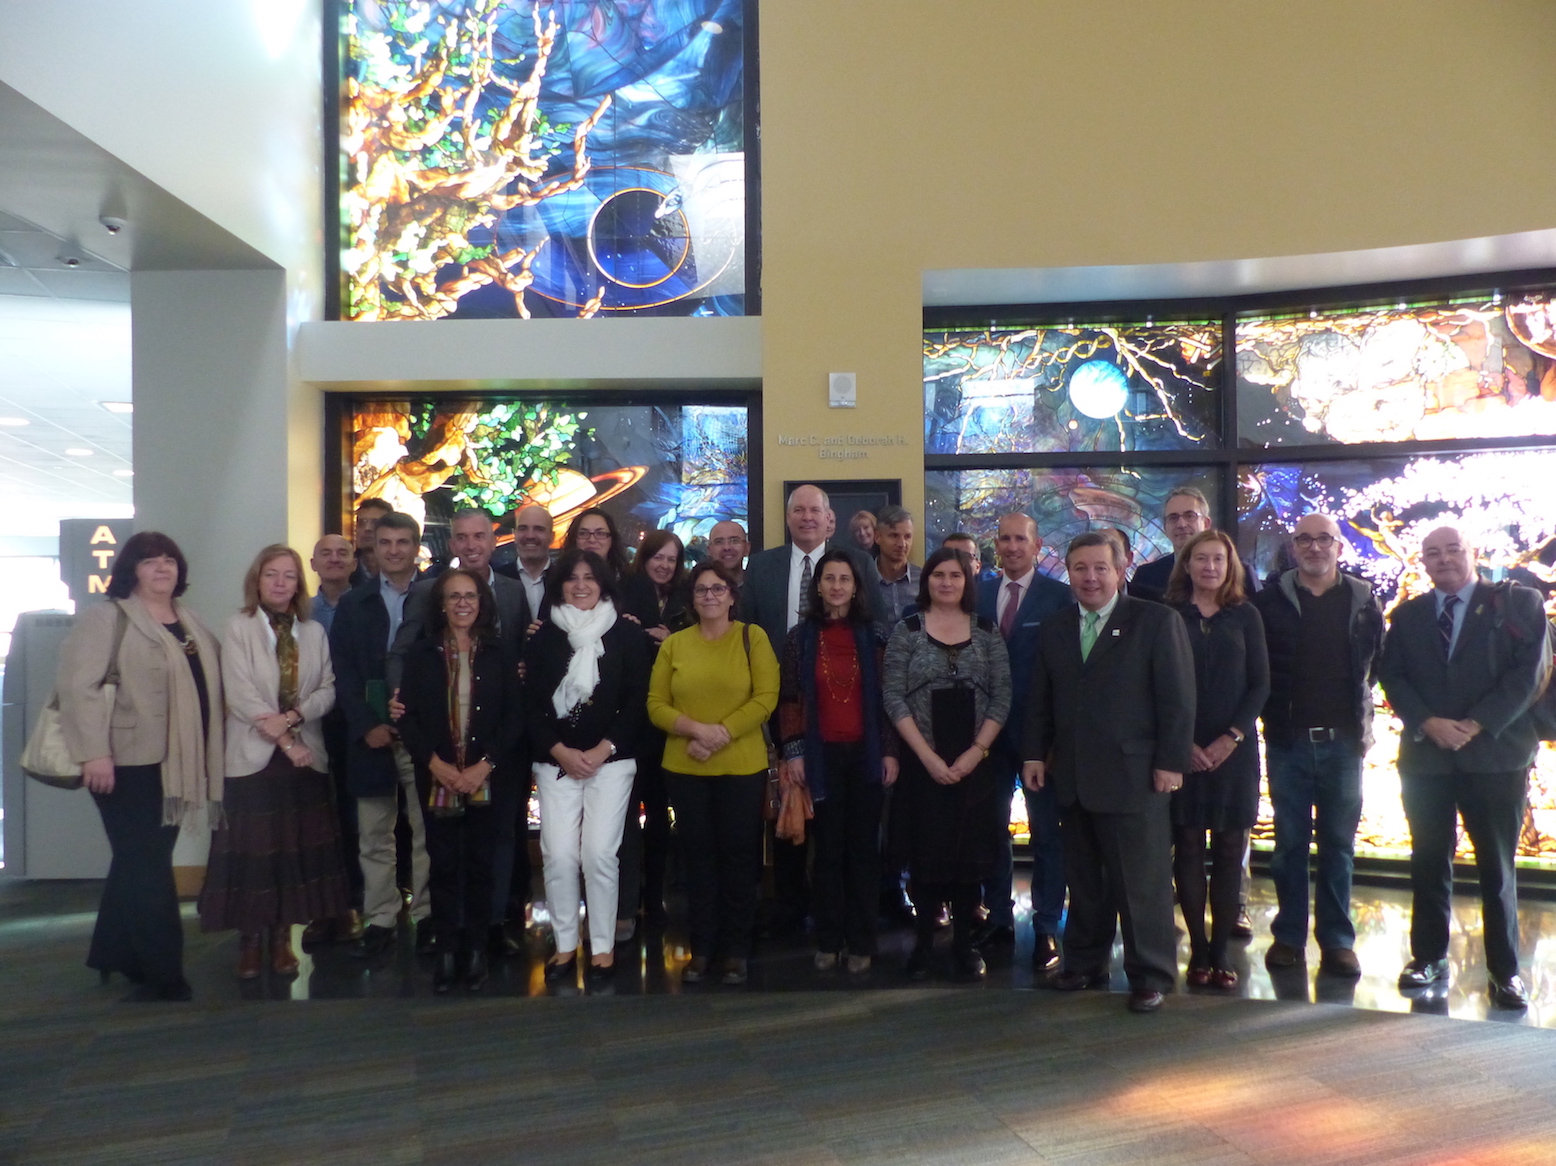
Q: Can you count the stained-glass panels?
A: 6